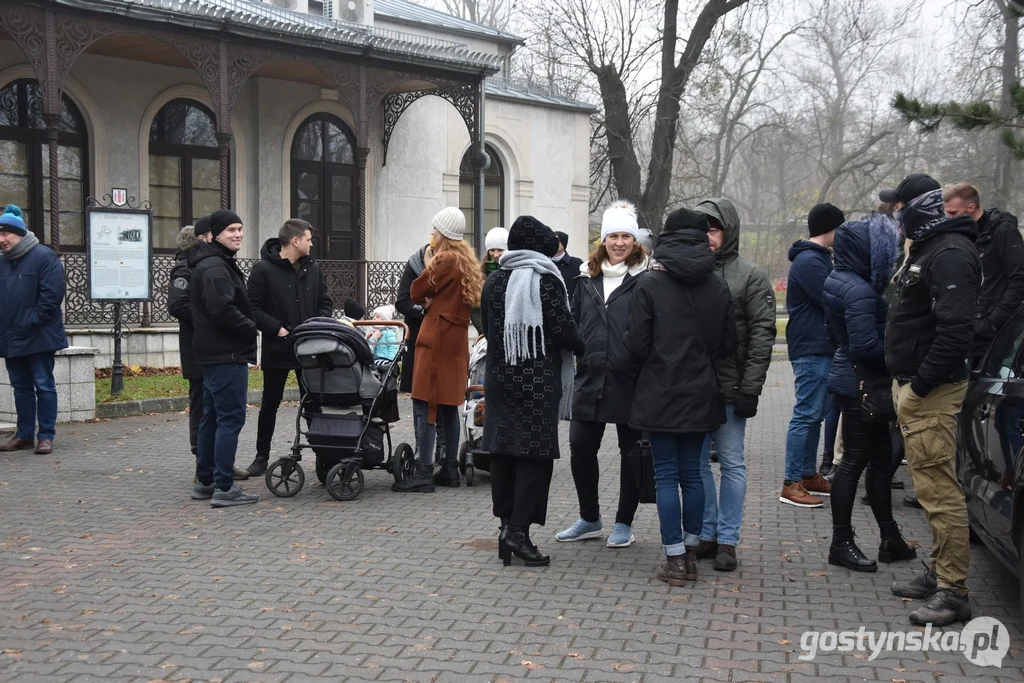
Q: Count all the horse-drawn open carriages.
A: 0